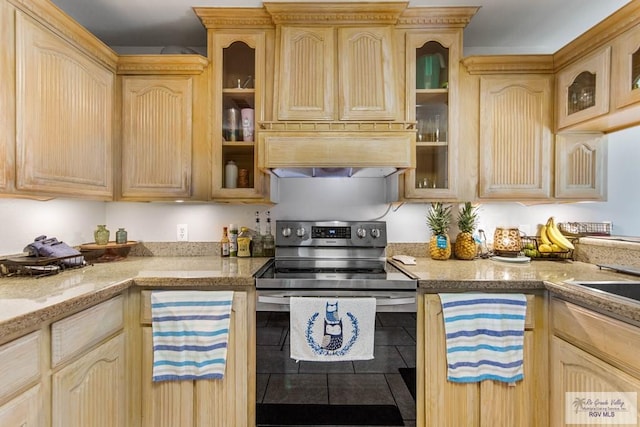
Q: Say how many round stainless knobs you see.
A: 4